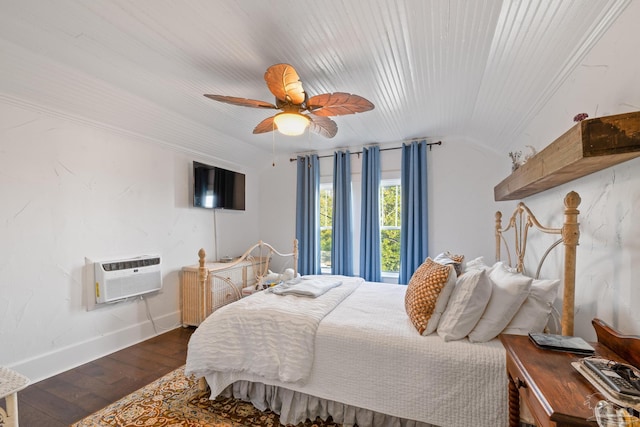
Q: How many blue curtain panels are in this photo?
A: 4